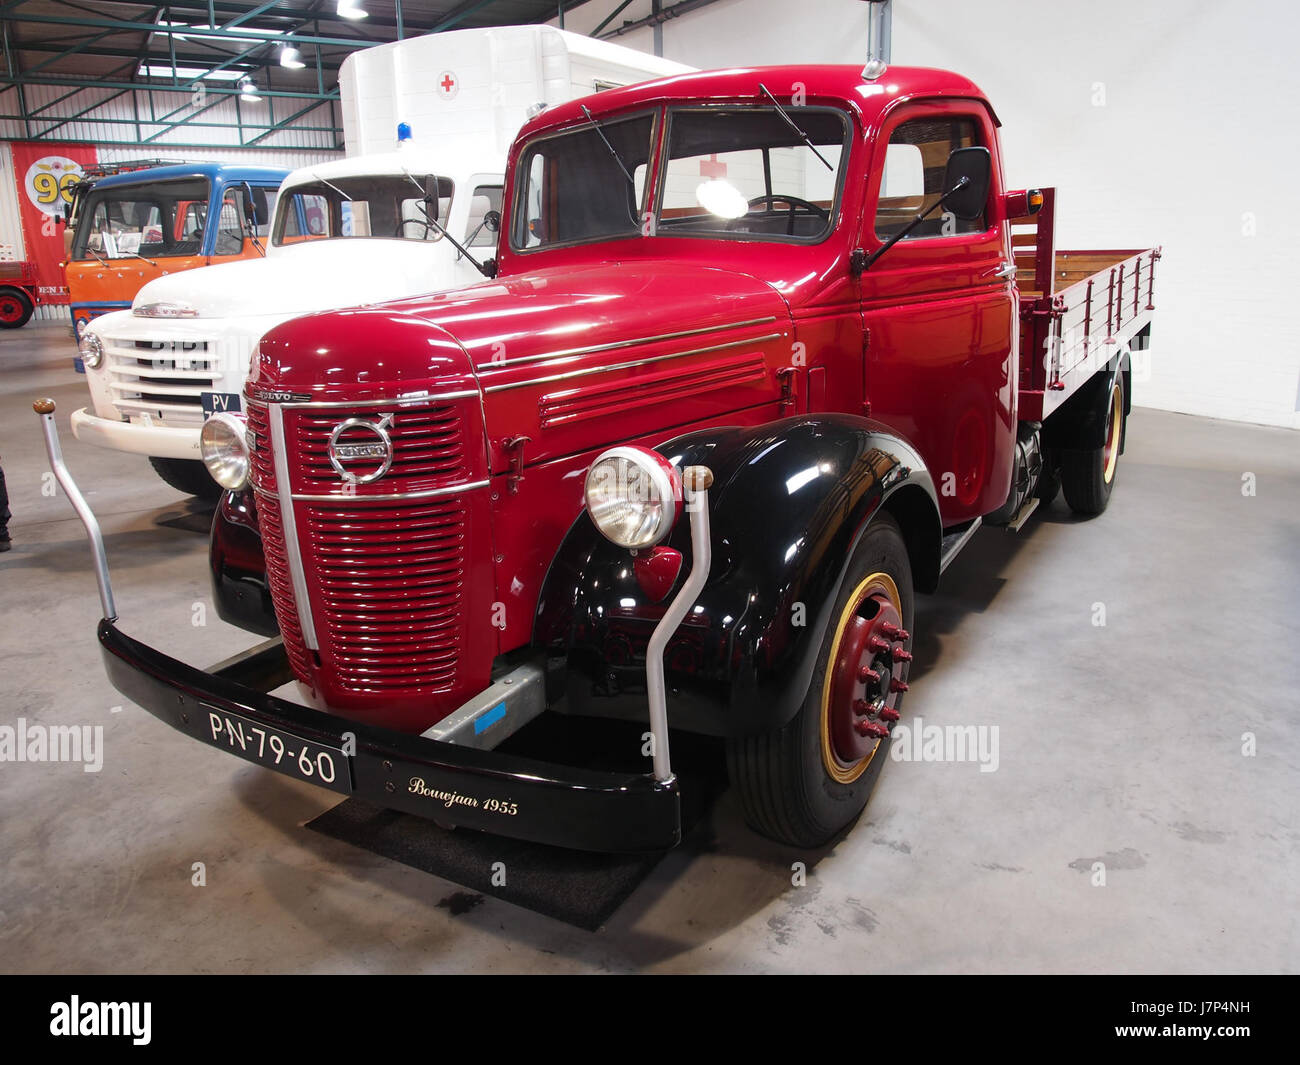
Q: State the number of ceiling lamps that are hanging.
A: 3